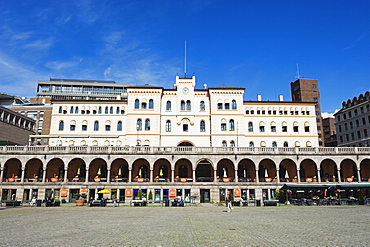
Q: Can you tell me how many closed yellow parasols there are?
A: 5